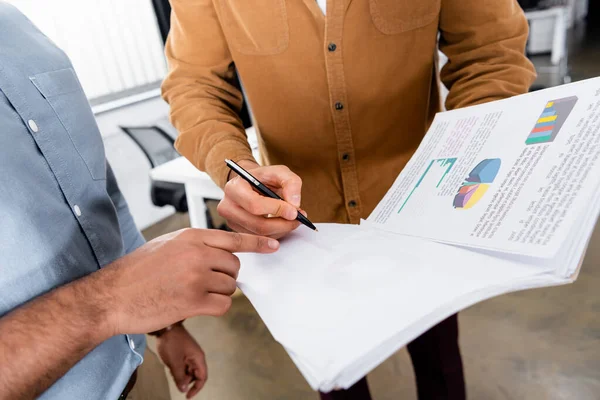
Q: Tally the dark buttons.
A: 4